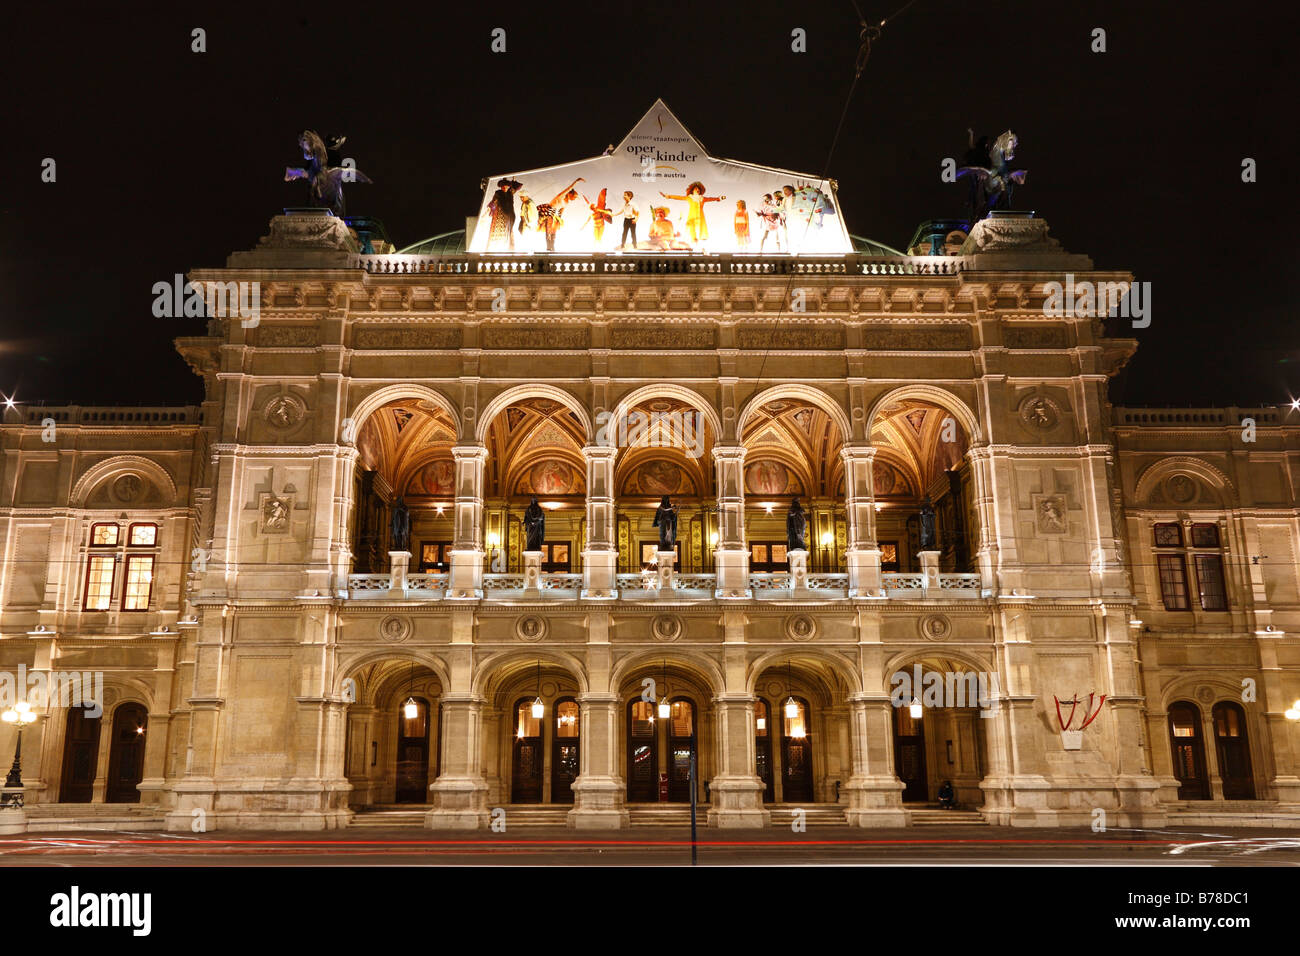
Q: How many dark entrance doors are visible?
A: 12